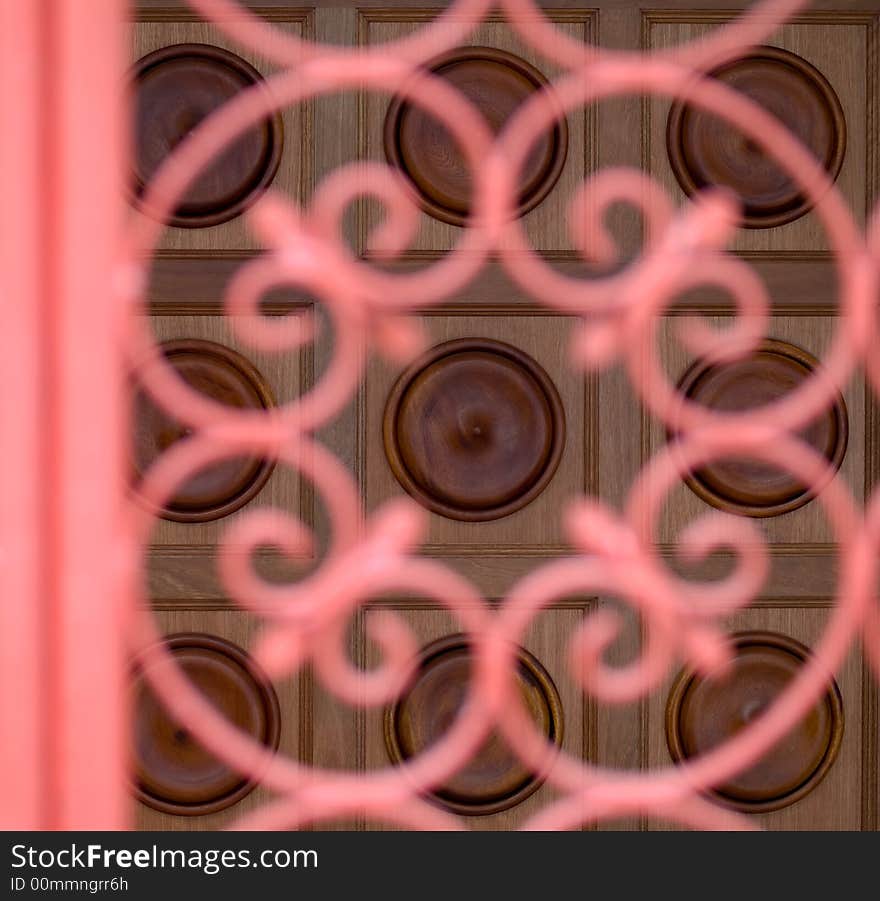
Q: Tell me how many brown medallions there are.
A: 9